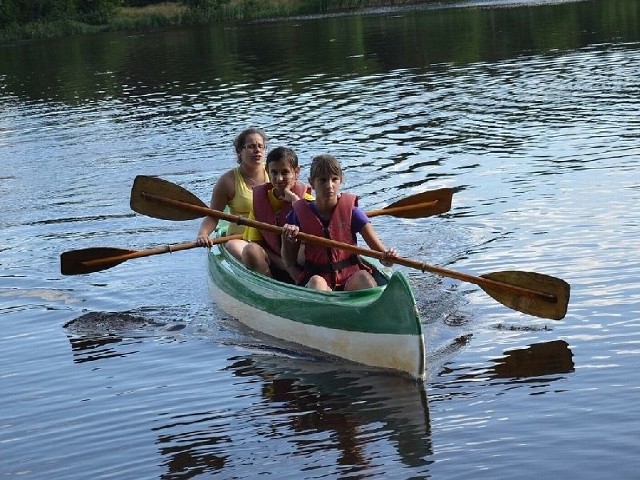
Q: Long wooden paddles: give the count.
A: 2